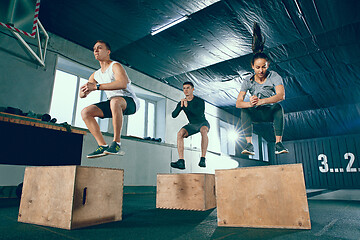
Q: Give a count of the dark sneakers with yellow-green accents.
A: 2